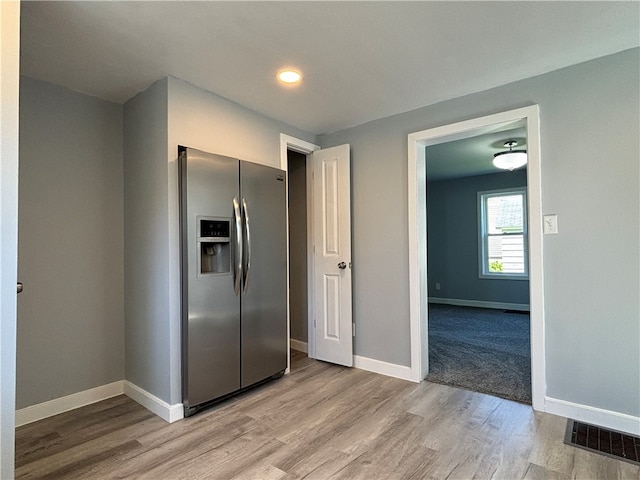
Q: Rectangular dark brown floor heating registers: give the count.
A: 1